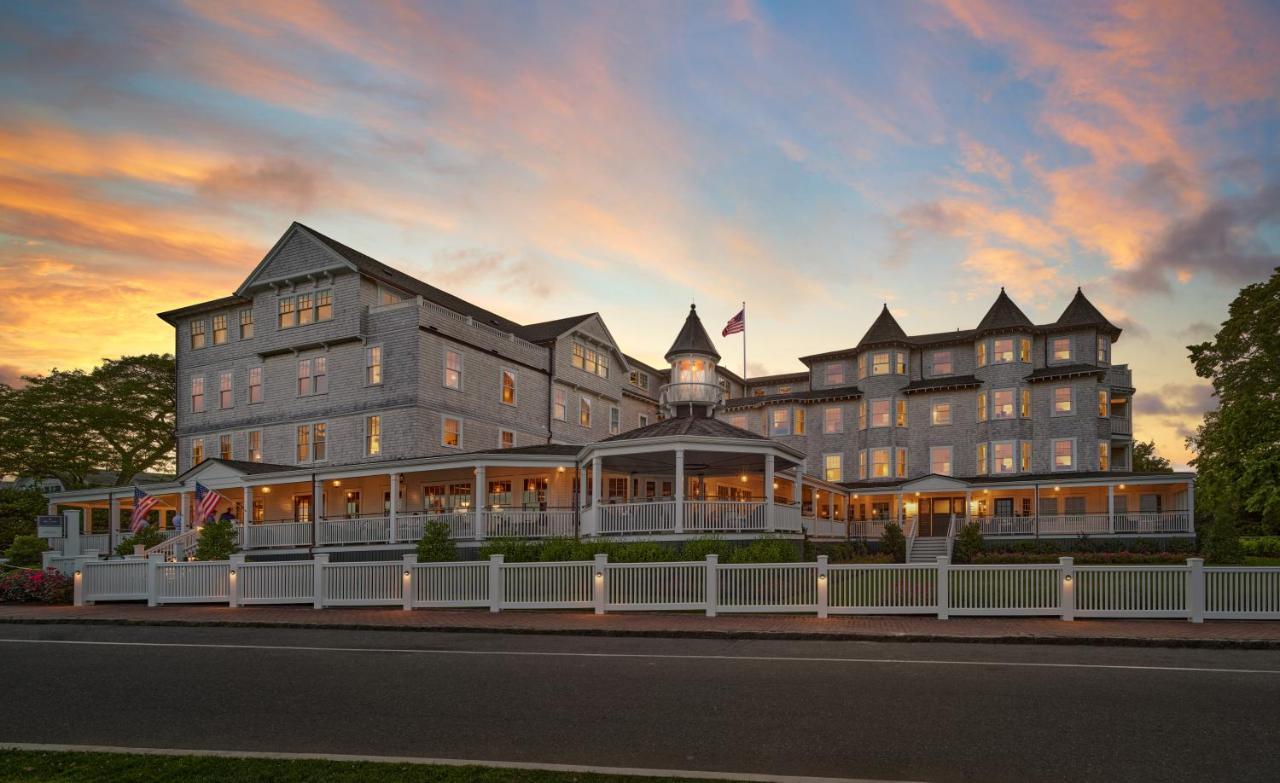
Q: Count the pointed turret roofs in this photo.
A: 4